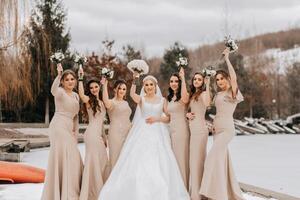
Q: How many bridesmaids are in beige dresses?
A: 6